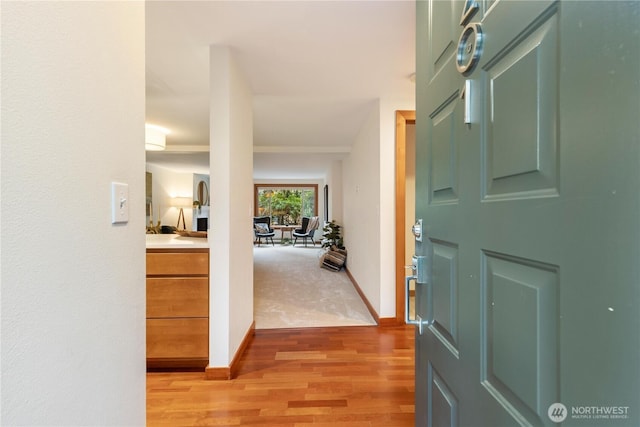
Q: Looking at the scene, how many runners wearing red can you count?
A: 0